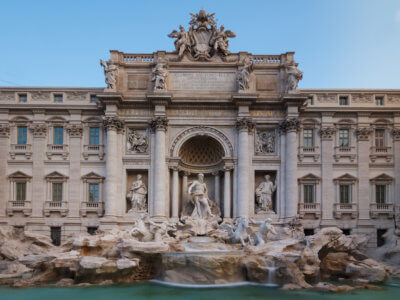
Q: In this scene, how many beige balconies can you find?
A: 12